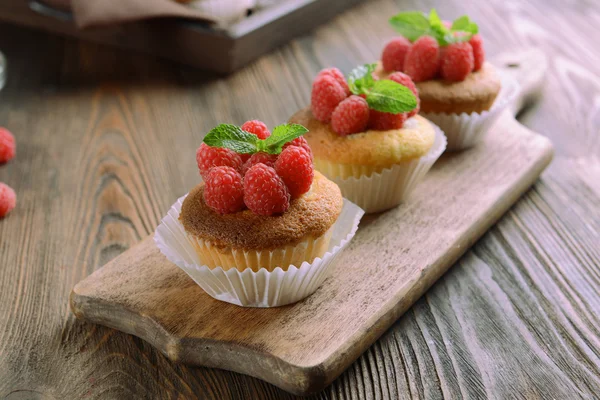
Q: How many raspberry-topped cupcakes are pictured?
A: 3